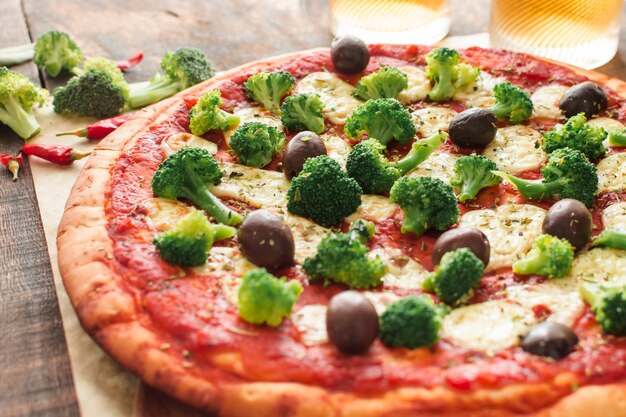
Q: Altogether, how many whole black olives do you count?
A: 9